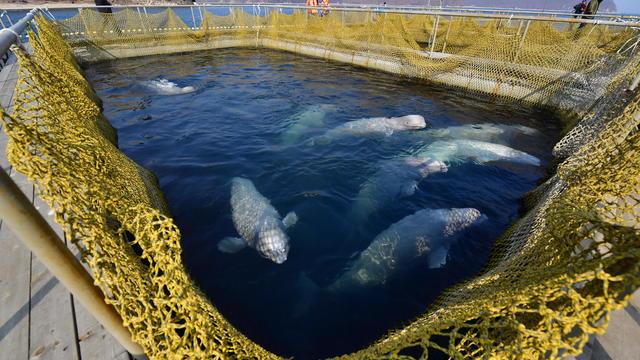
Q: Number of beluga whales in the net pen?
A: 8